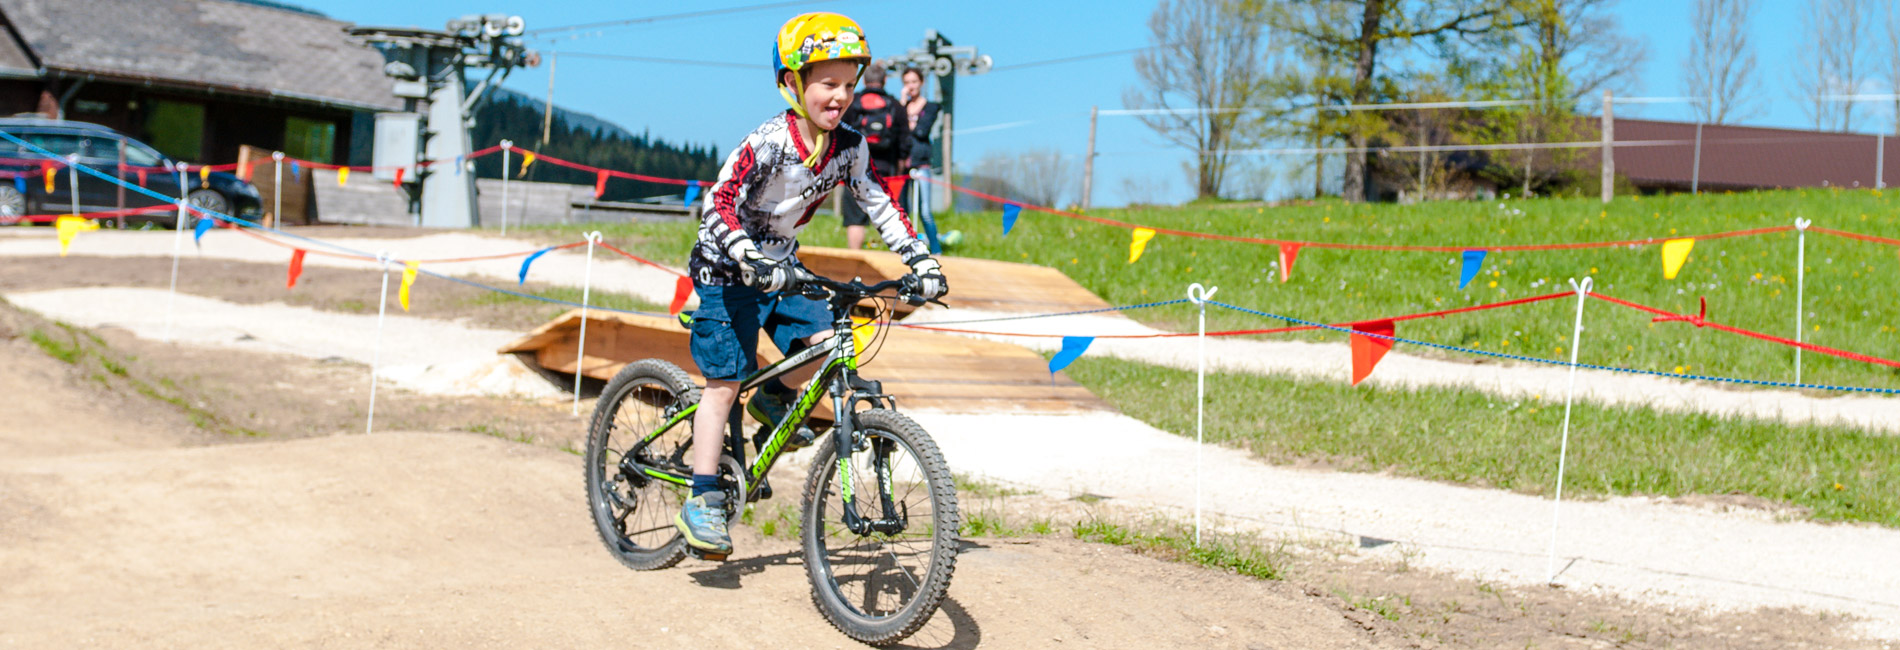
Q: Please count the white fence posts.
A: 11